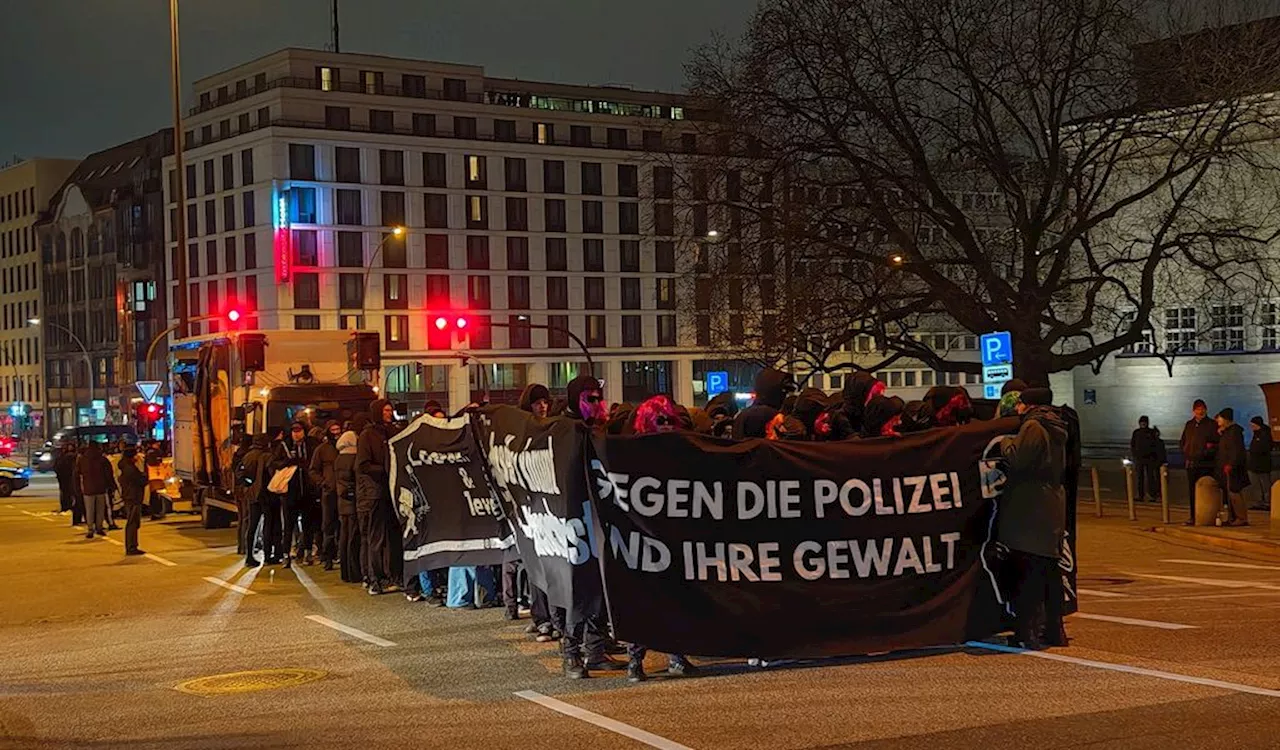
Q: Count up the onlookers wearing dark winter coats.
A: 5